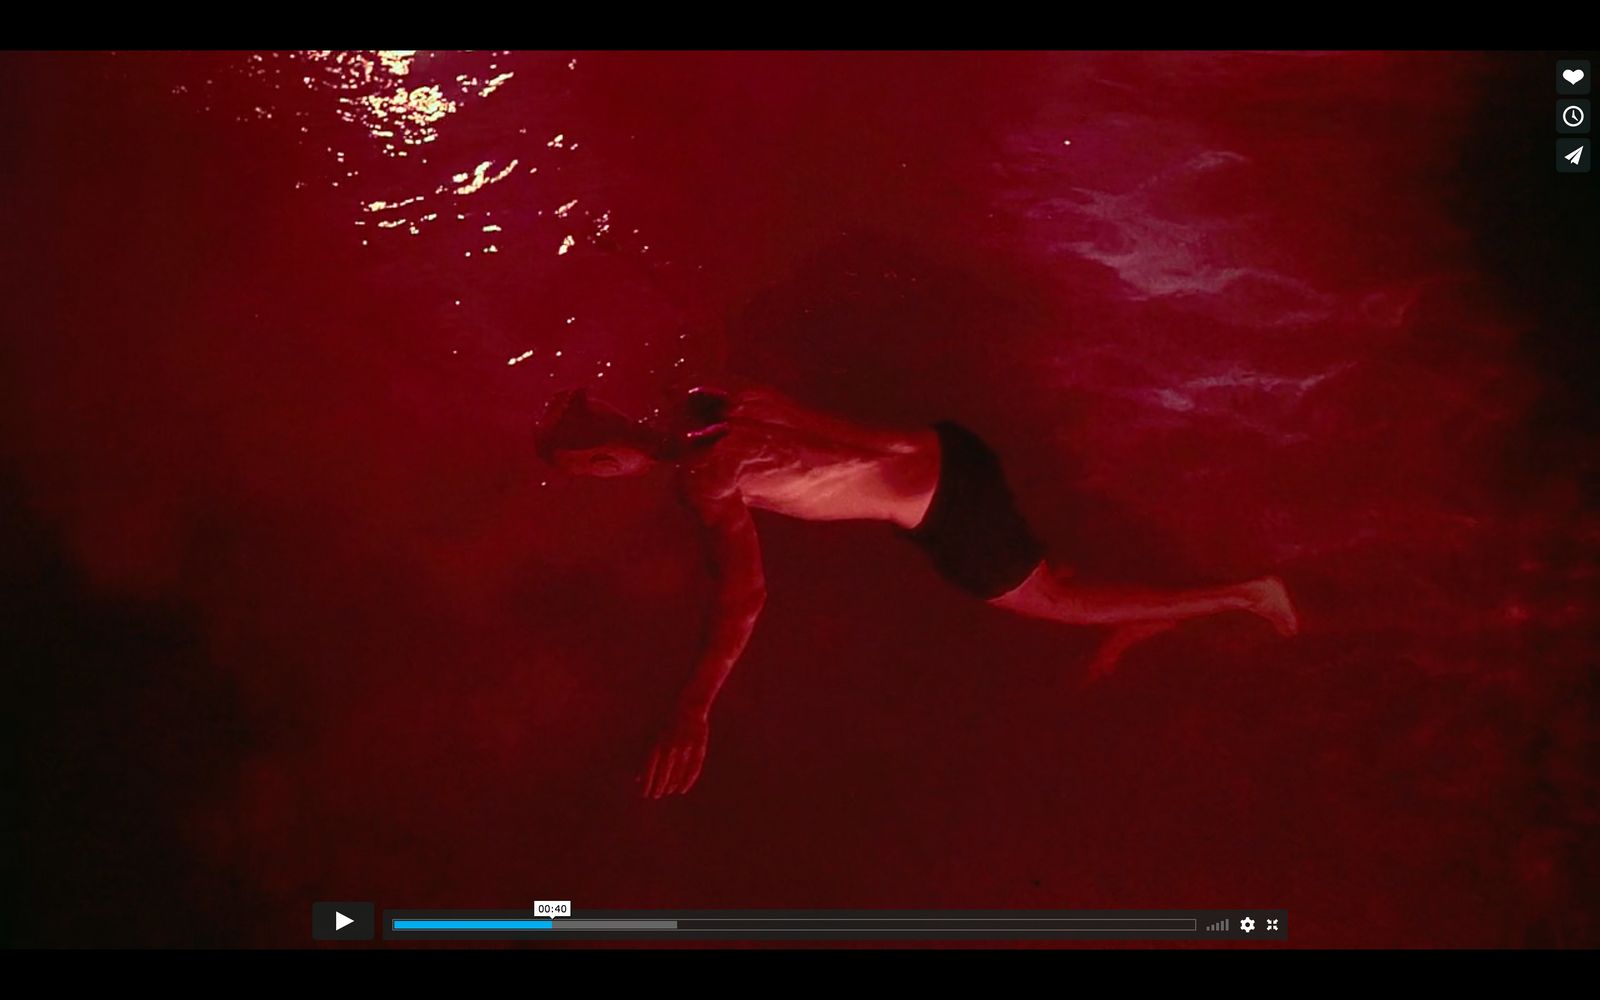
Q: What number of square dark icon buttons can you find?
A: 3